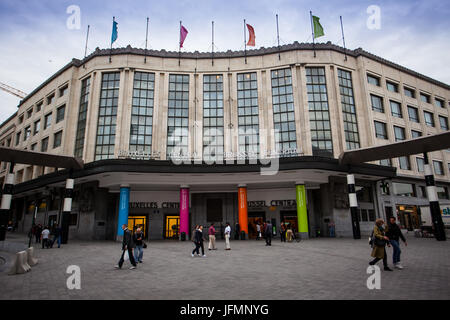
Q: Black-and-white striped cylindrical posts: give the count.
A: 4